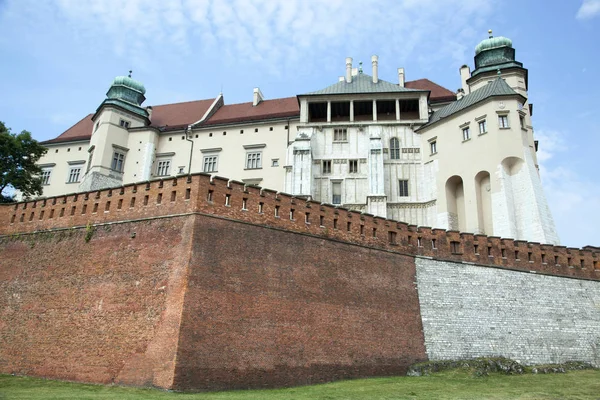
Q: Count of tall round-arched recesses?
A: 3